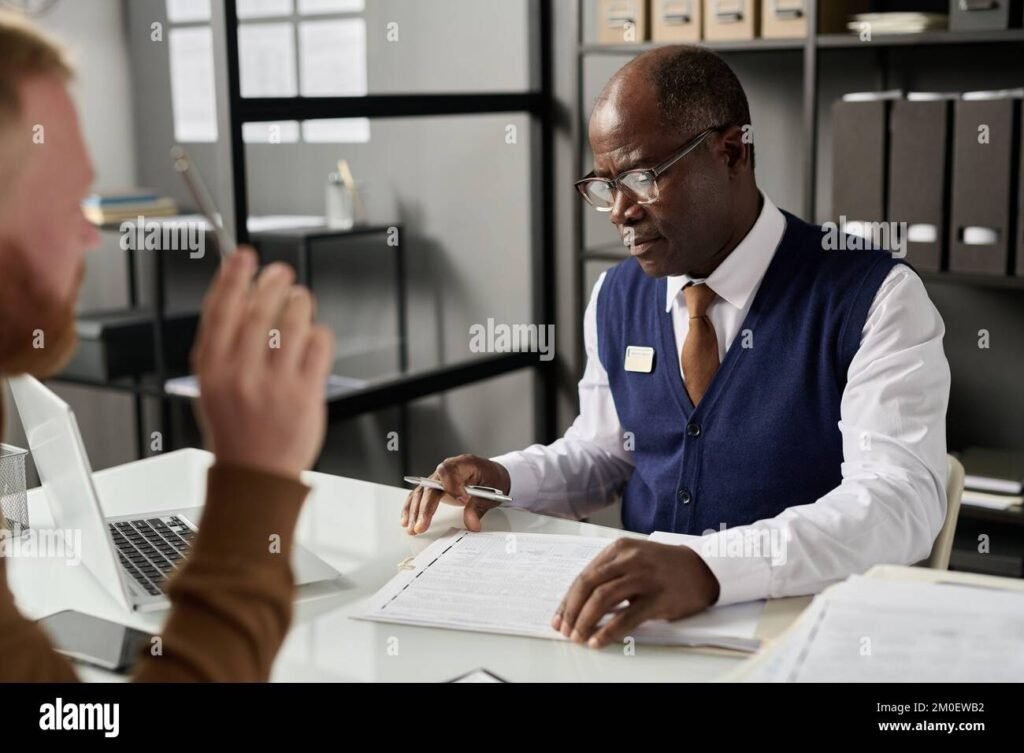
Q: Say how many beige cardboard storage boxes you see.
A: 4